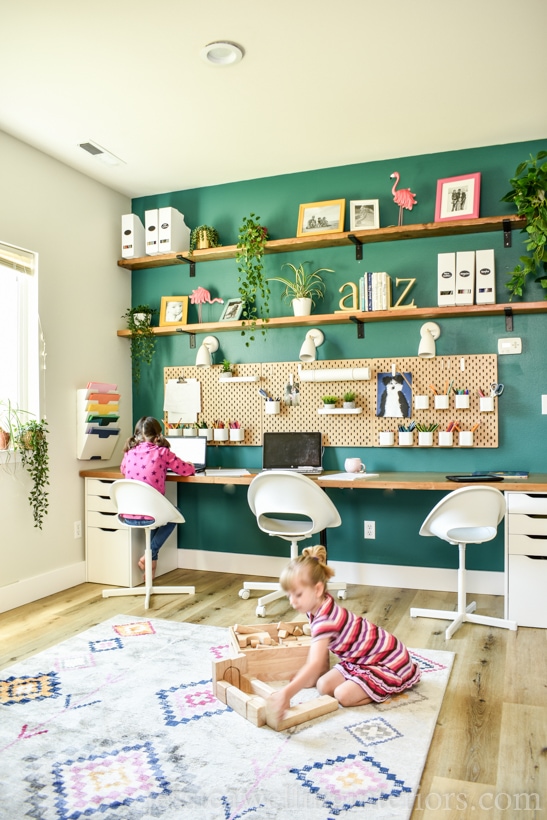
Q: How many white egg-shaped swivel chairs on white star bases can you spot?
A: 3